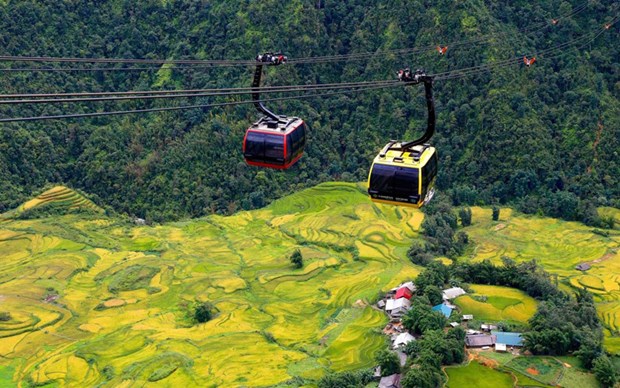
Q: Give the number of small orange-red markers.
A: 4